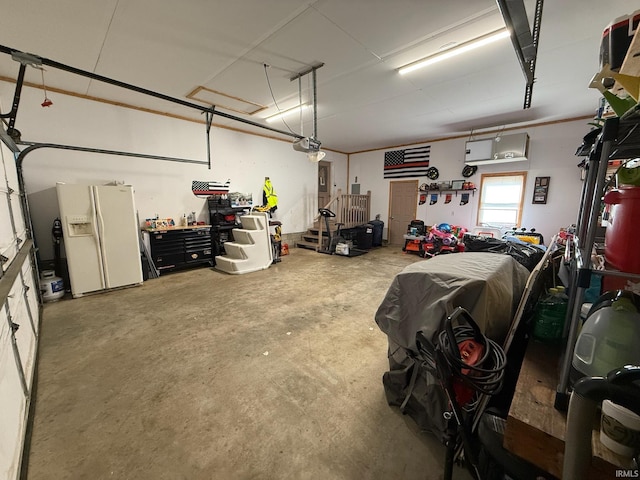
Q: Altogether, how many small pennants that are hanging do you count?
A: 4